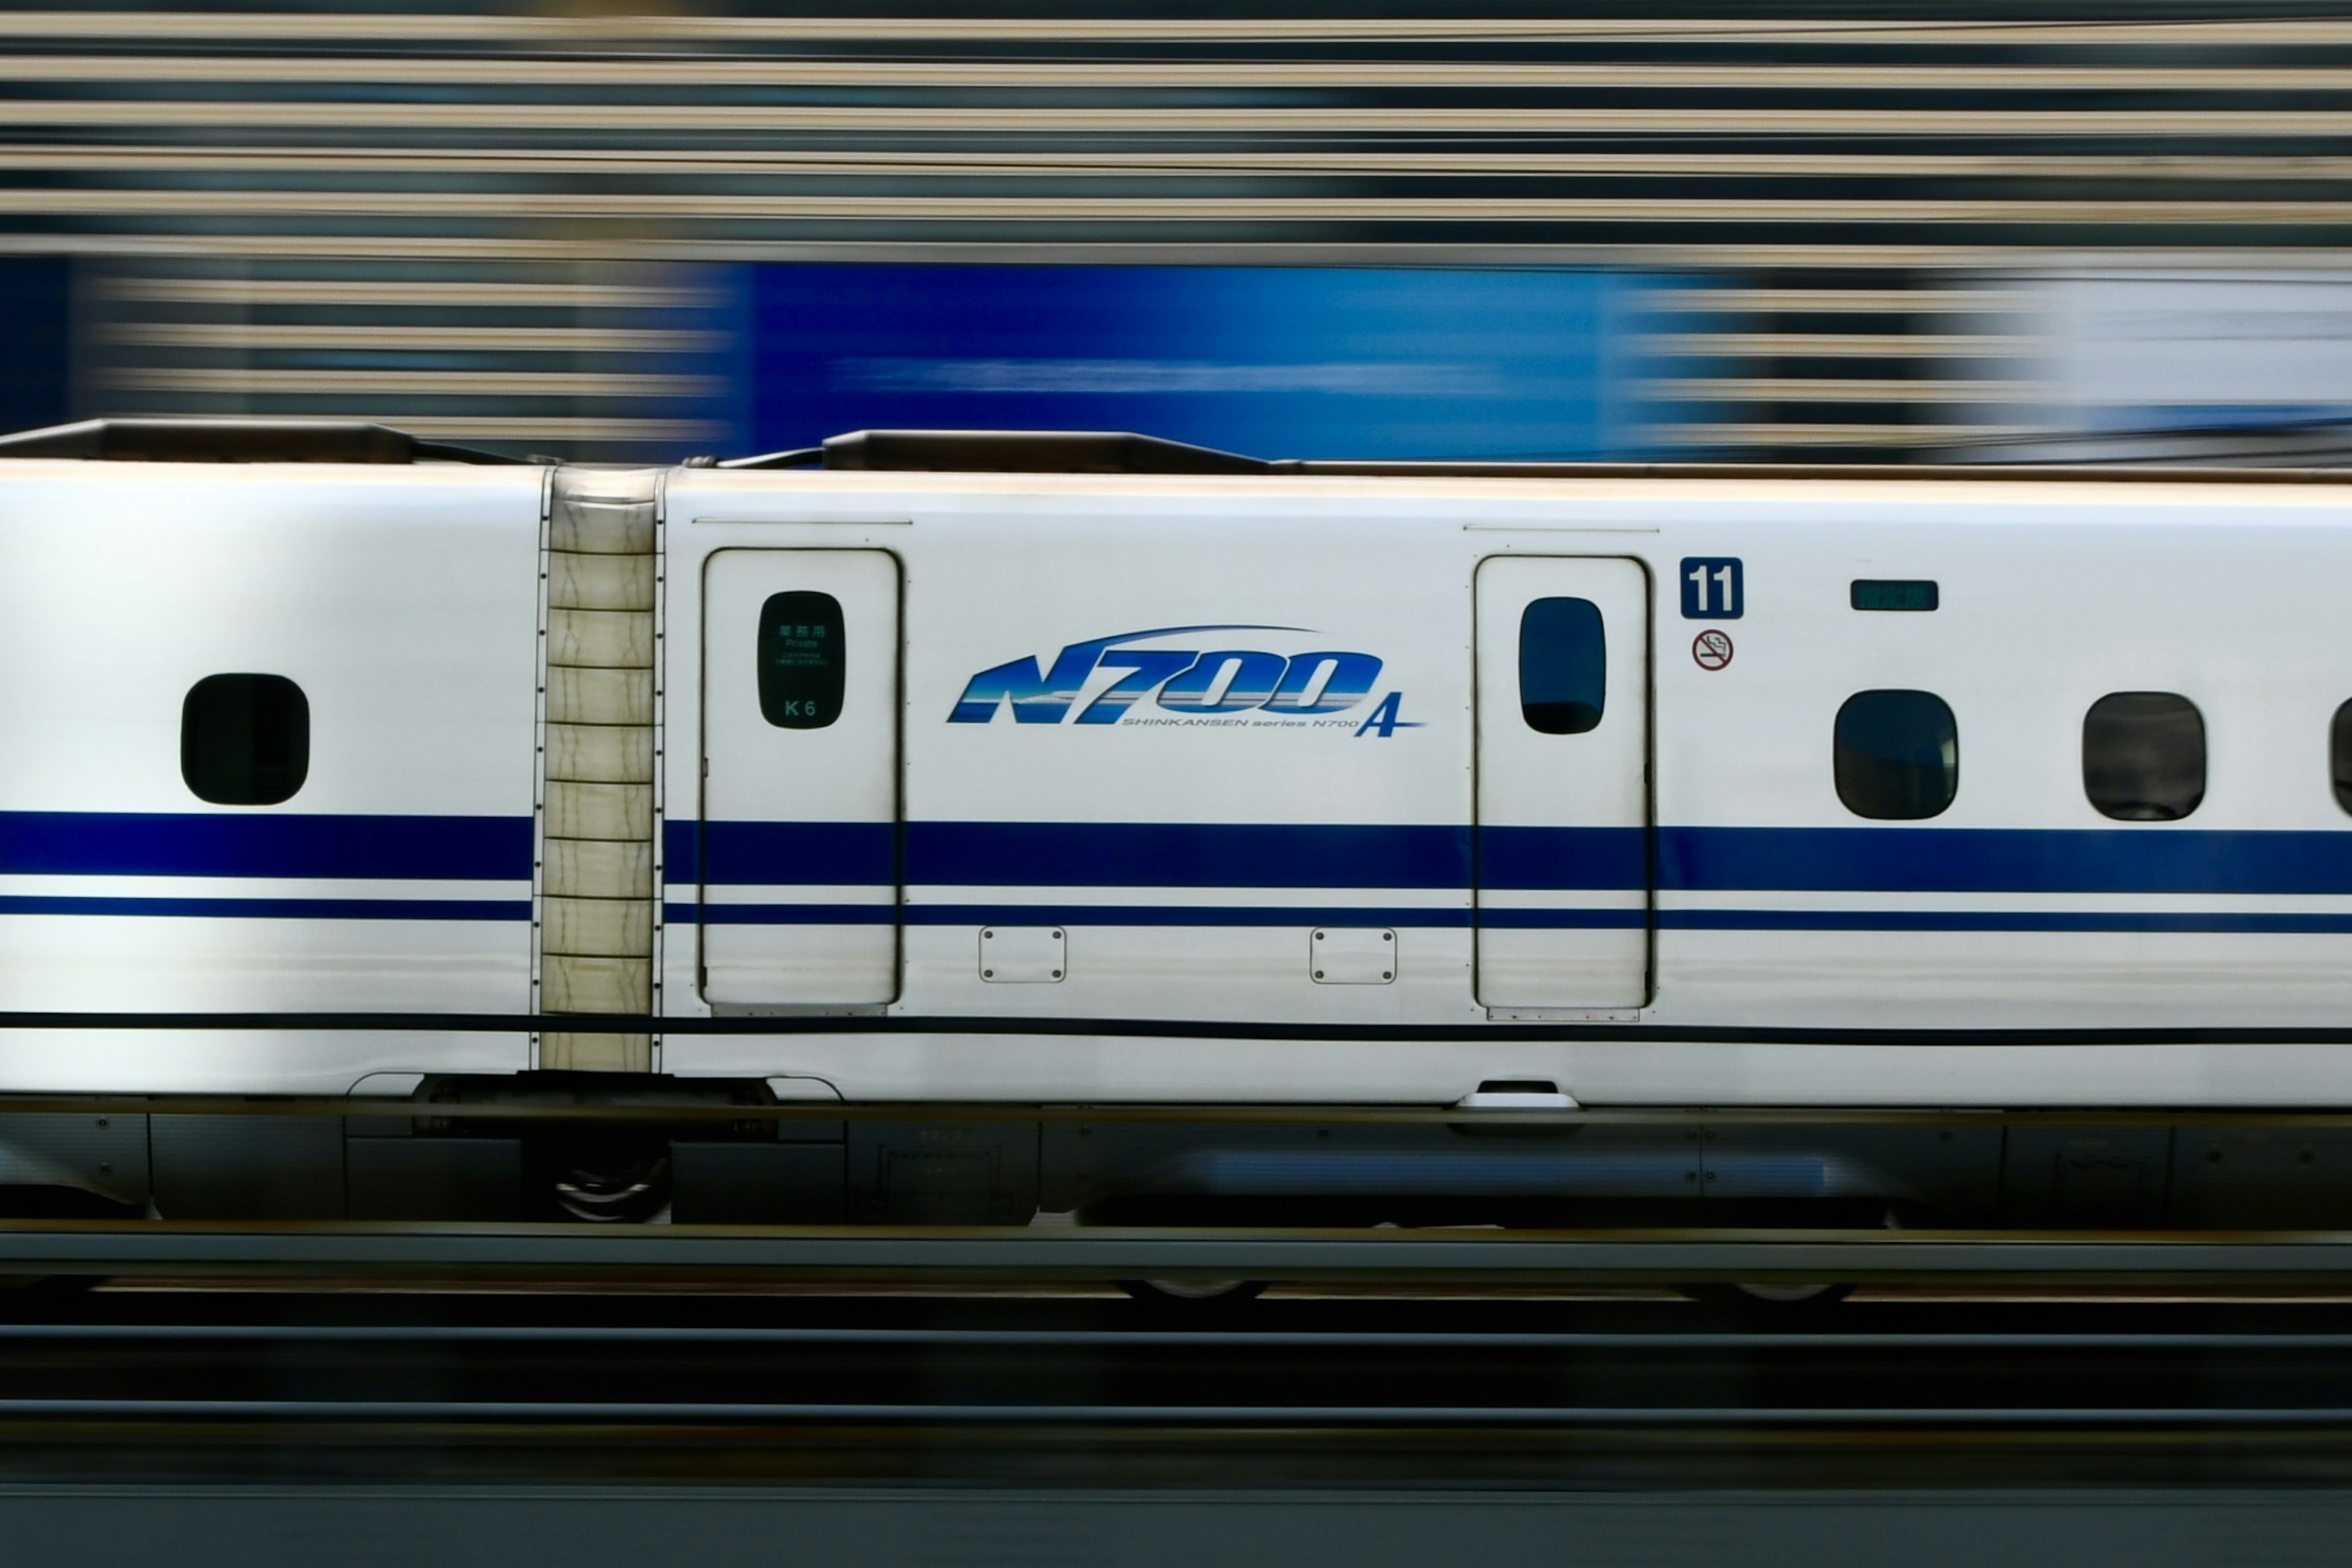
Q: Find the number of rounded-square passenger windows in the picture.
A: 4